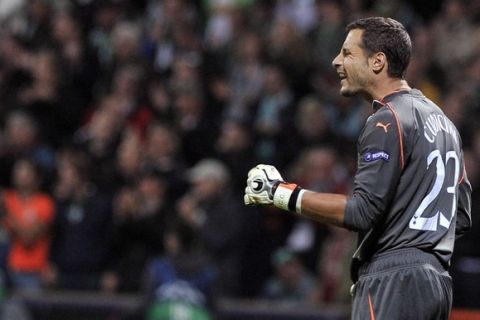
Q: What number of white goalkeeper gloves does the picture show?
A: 1